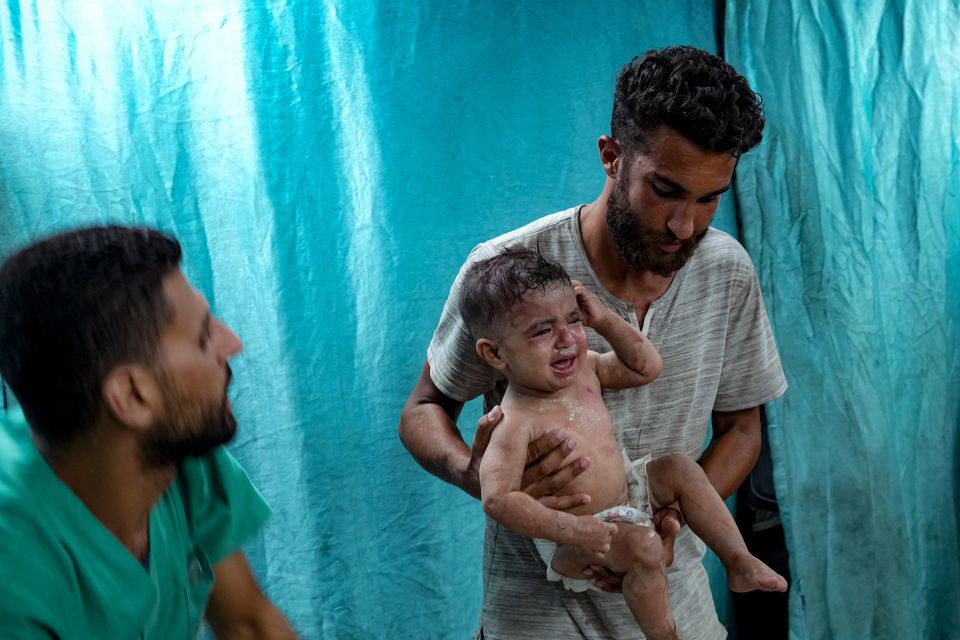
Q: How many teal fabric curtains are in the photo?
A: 2